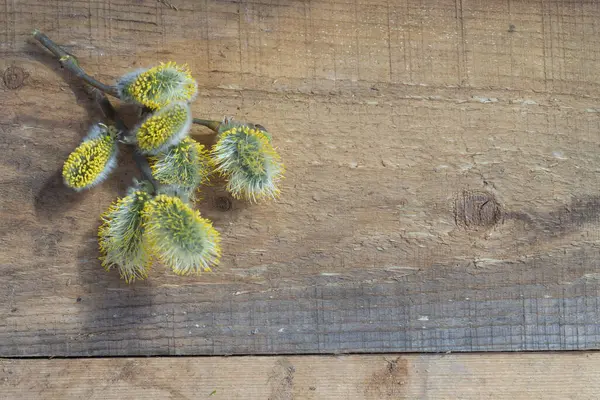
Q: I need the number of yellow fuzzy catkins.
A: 7